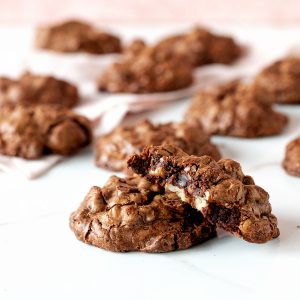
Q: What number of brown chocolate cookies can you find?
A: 11